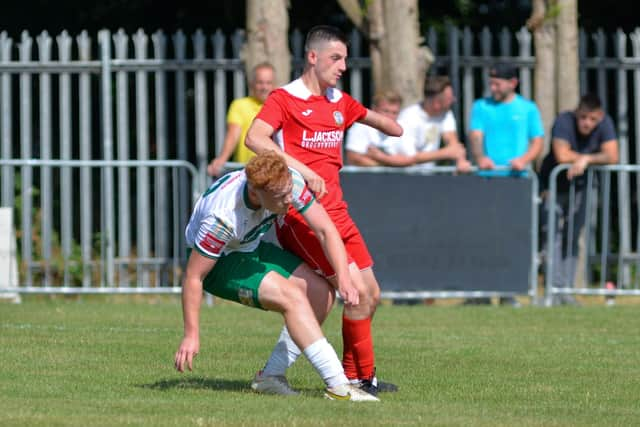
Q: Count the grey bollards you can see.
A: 0